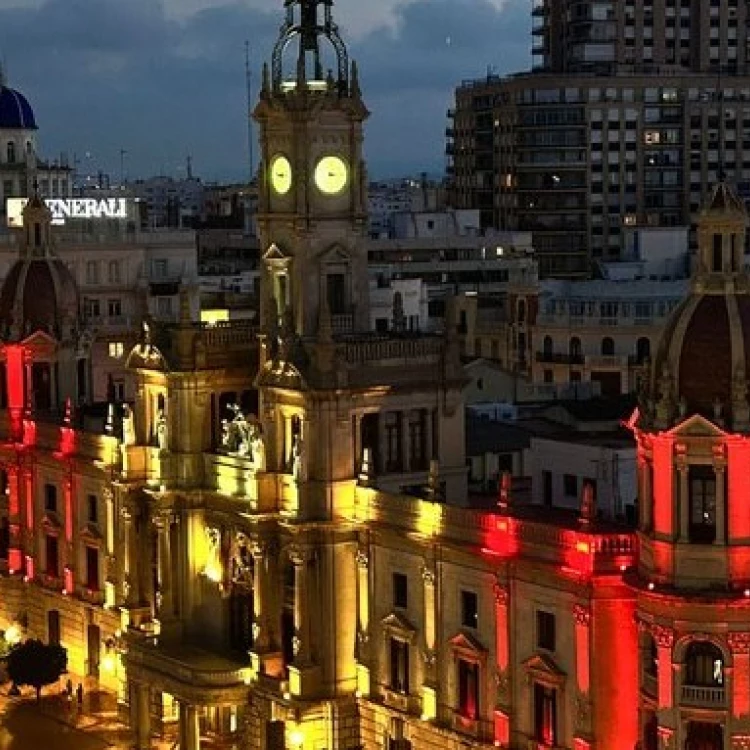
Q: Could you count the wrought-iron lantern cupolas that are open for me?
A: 1